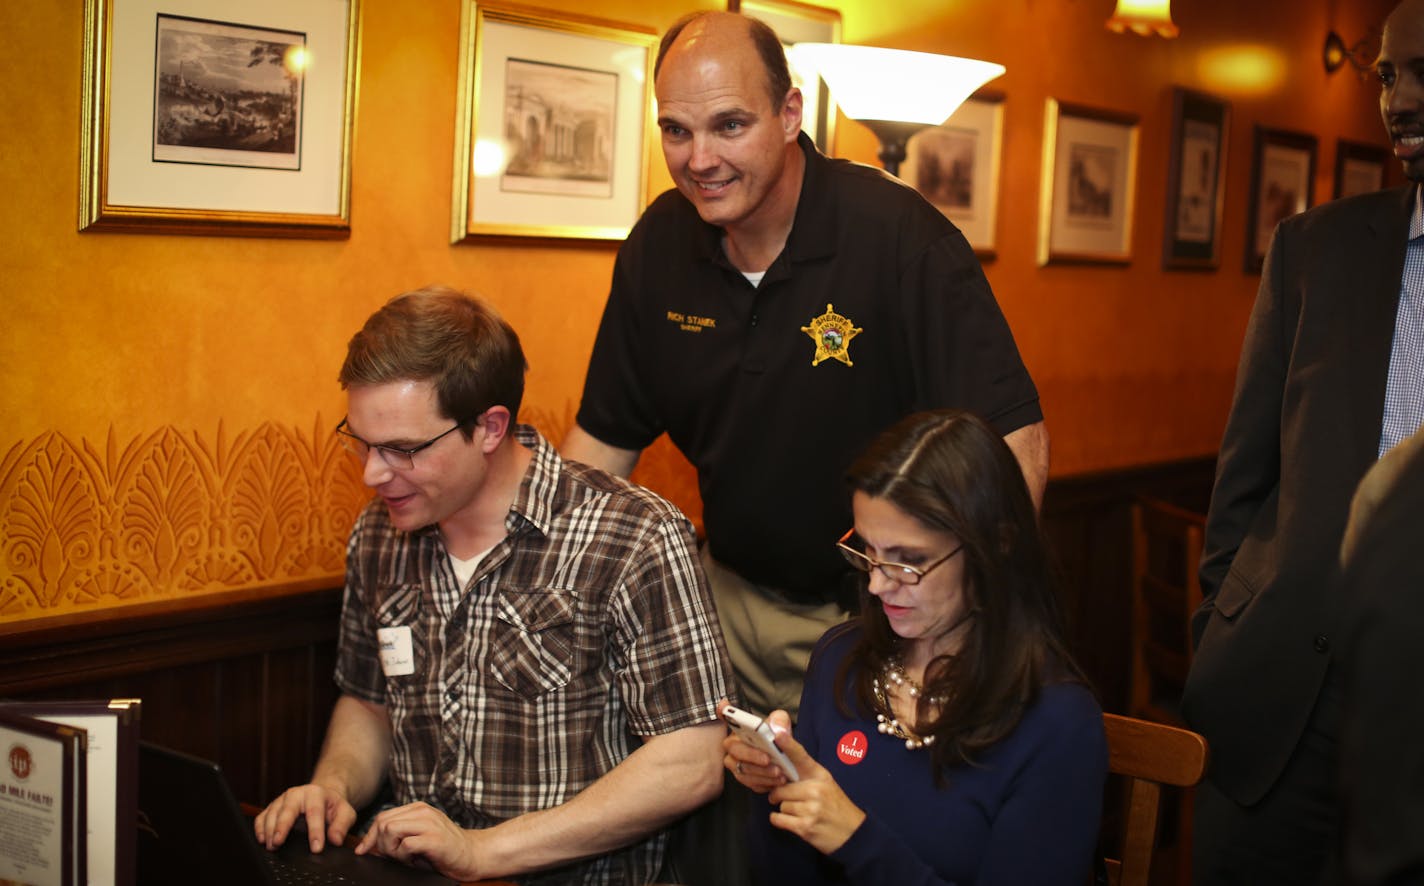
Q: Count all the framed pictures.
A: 8